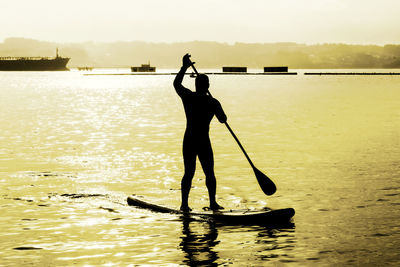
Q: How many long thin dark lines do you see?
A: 2